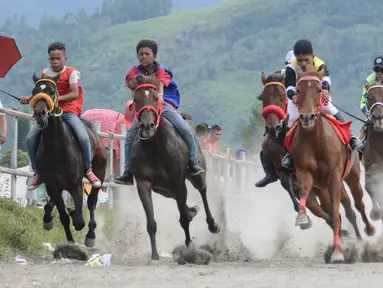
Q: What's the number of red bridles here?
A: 3